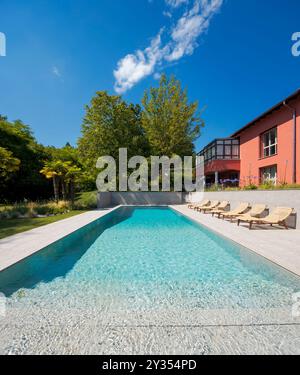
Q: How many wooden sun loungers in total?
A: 6